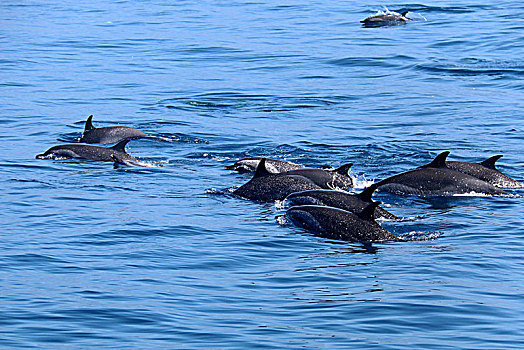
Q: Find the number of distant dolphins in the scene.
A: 1